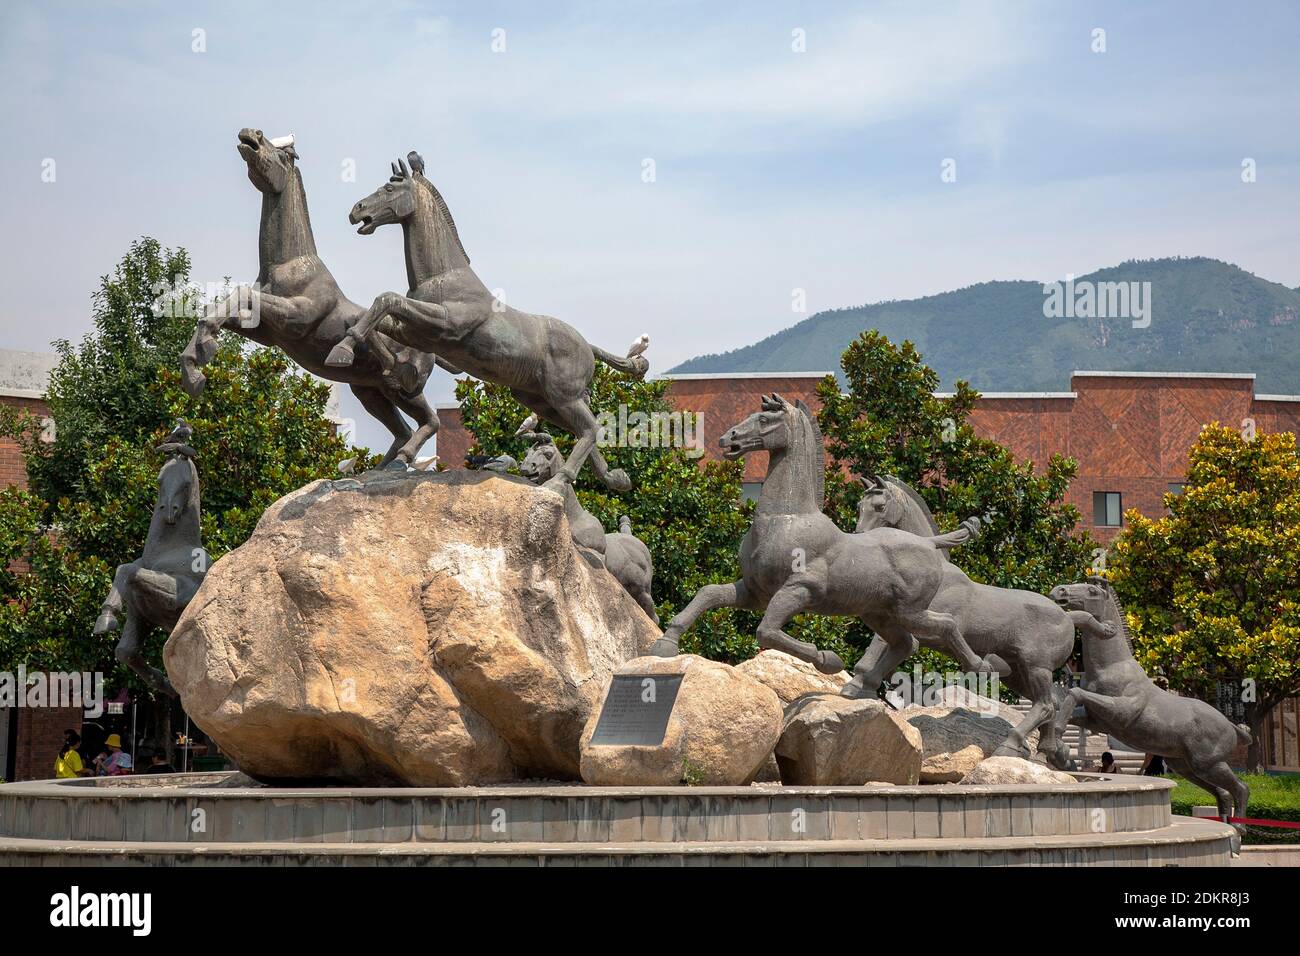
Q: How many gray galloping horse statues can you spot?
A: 7